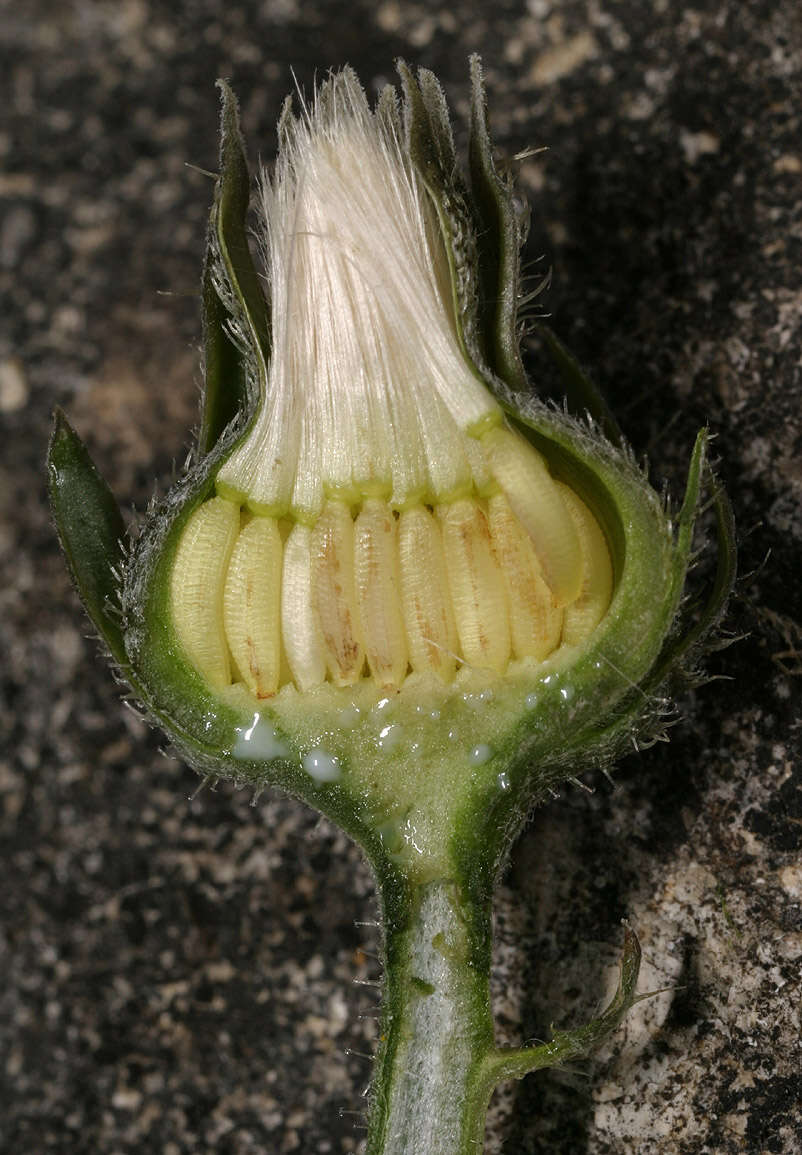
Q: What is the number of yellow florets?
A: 10